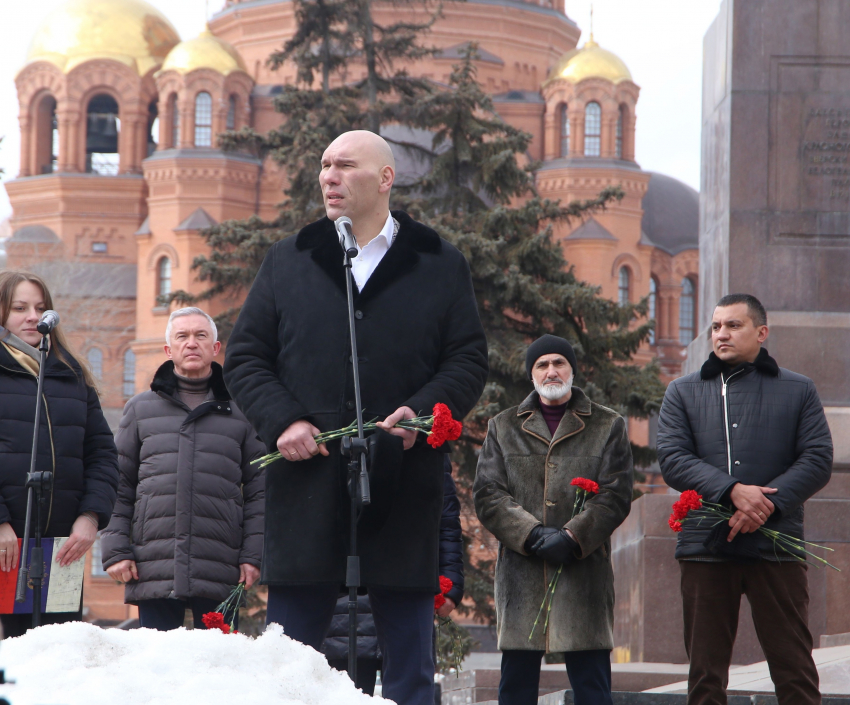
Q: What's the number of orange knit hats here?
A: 0